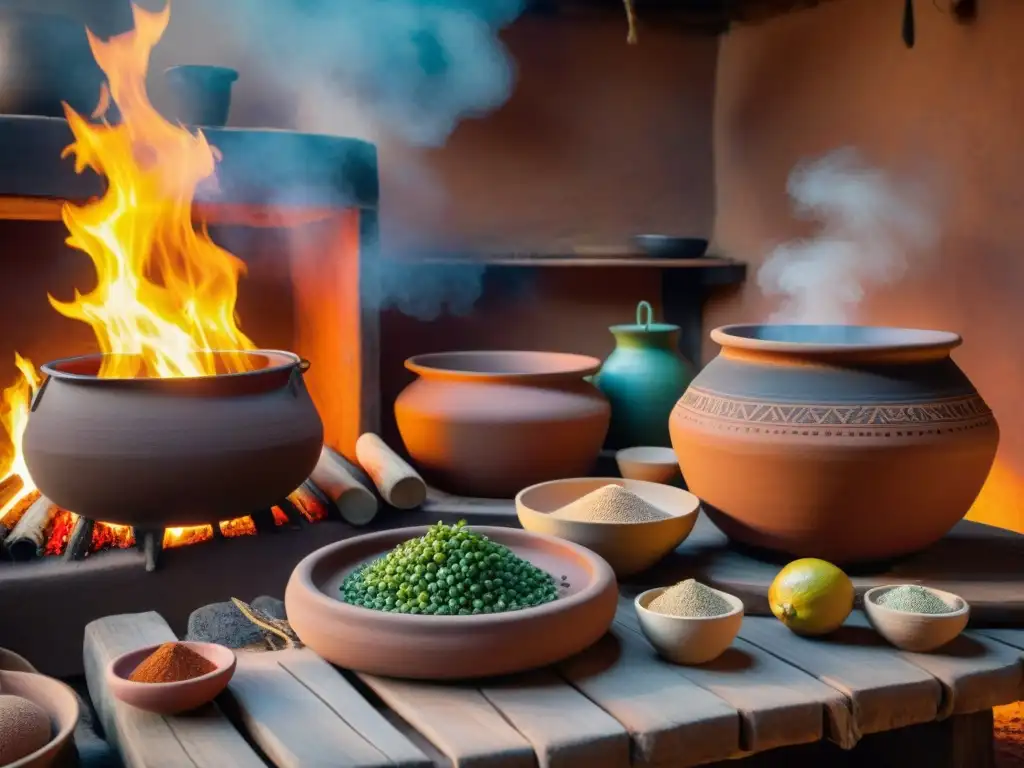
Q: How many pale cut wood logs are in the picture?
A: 2